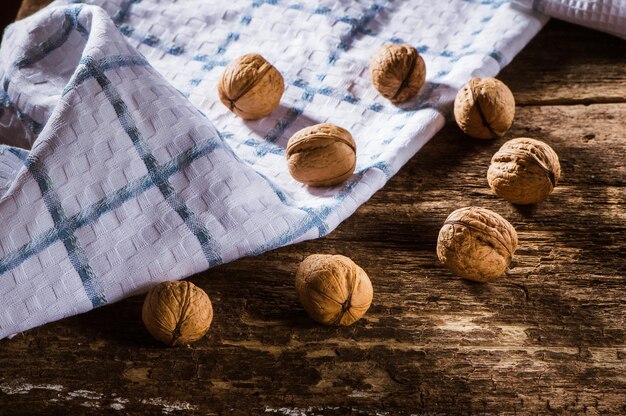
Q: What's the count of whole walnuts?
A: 8